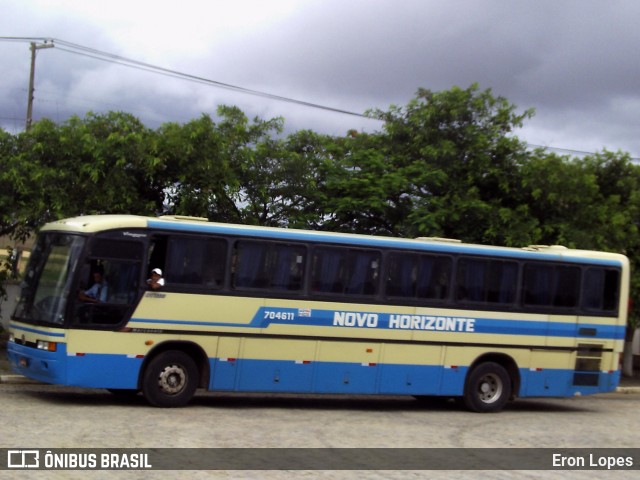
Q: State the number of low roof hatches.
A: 3